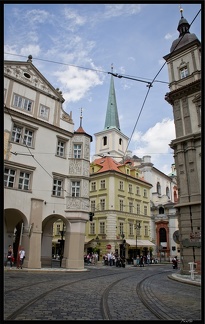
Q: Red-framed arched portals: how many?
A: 1